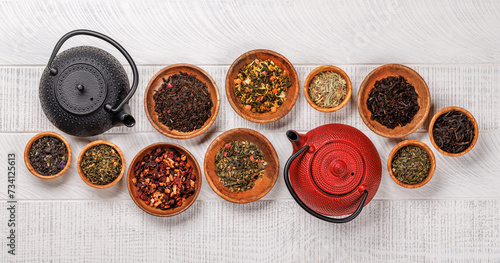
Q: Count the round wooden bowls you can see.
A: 10